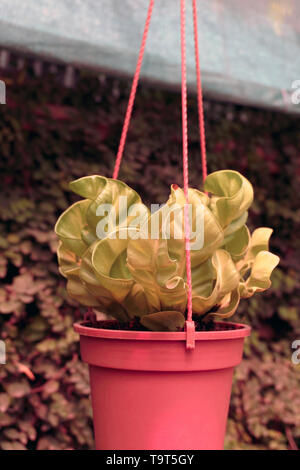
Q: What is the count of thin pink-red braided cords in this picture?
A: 3